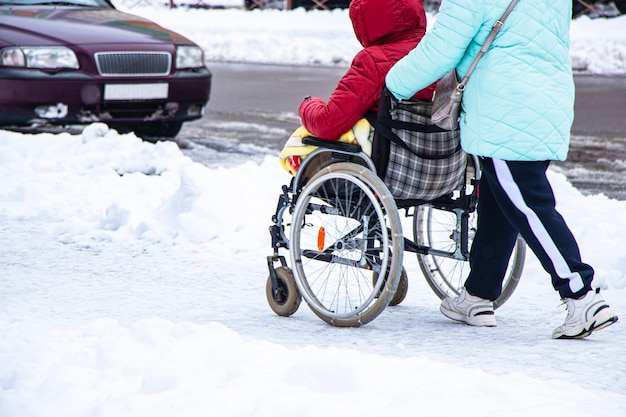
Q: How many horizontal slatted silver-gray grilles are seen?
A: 1